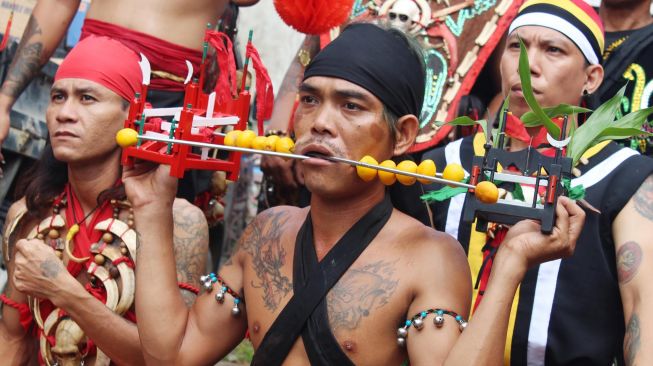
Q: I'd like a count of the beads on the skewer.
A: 12